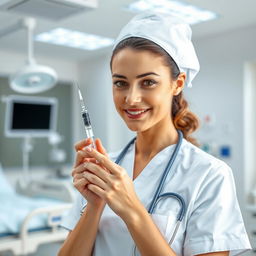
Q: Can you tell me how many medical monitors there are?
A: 1